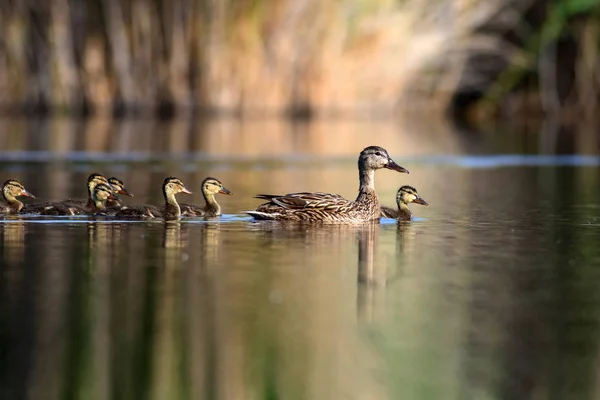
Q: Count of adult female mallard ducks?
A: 1